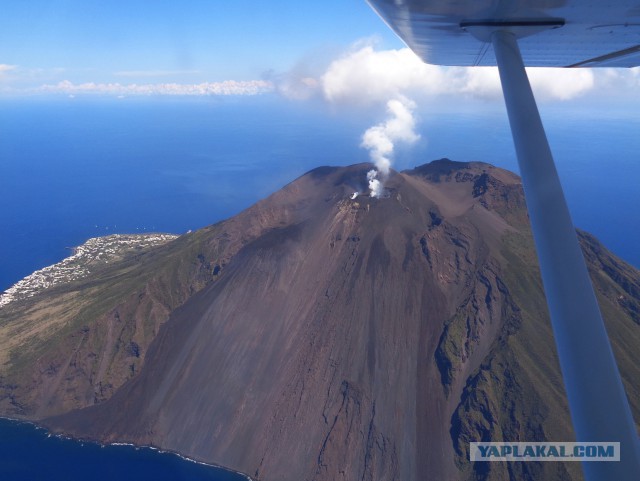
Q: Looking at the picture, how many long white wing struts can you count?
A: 1